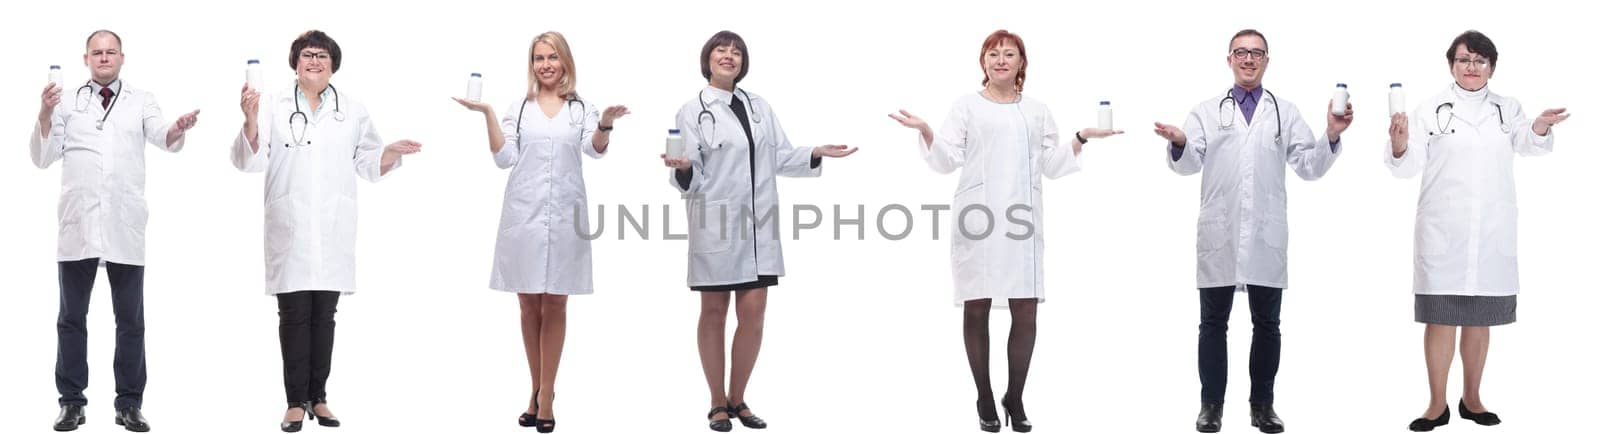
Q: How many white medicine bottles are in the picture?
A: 7